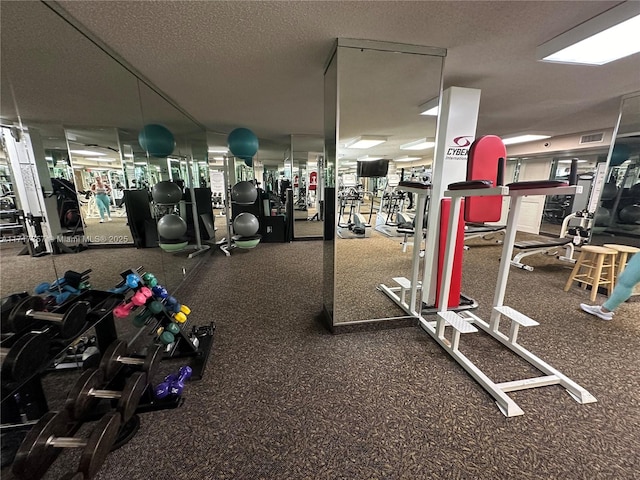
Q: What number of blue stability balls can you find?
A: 2